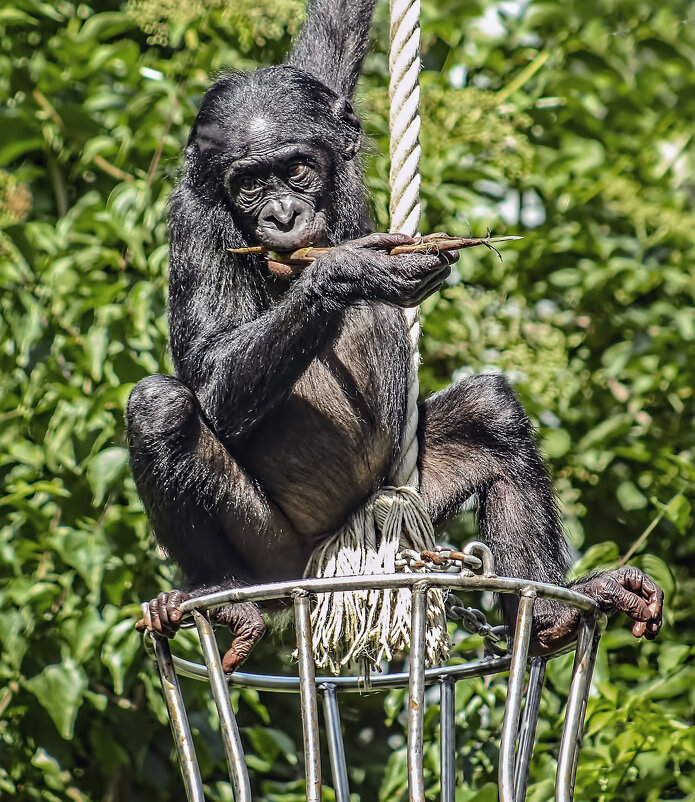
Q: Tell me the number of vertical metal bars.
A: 9